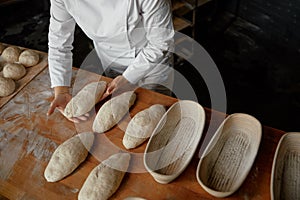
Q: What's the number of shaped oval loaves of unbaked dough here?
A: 5